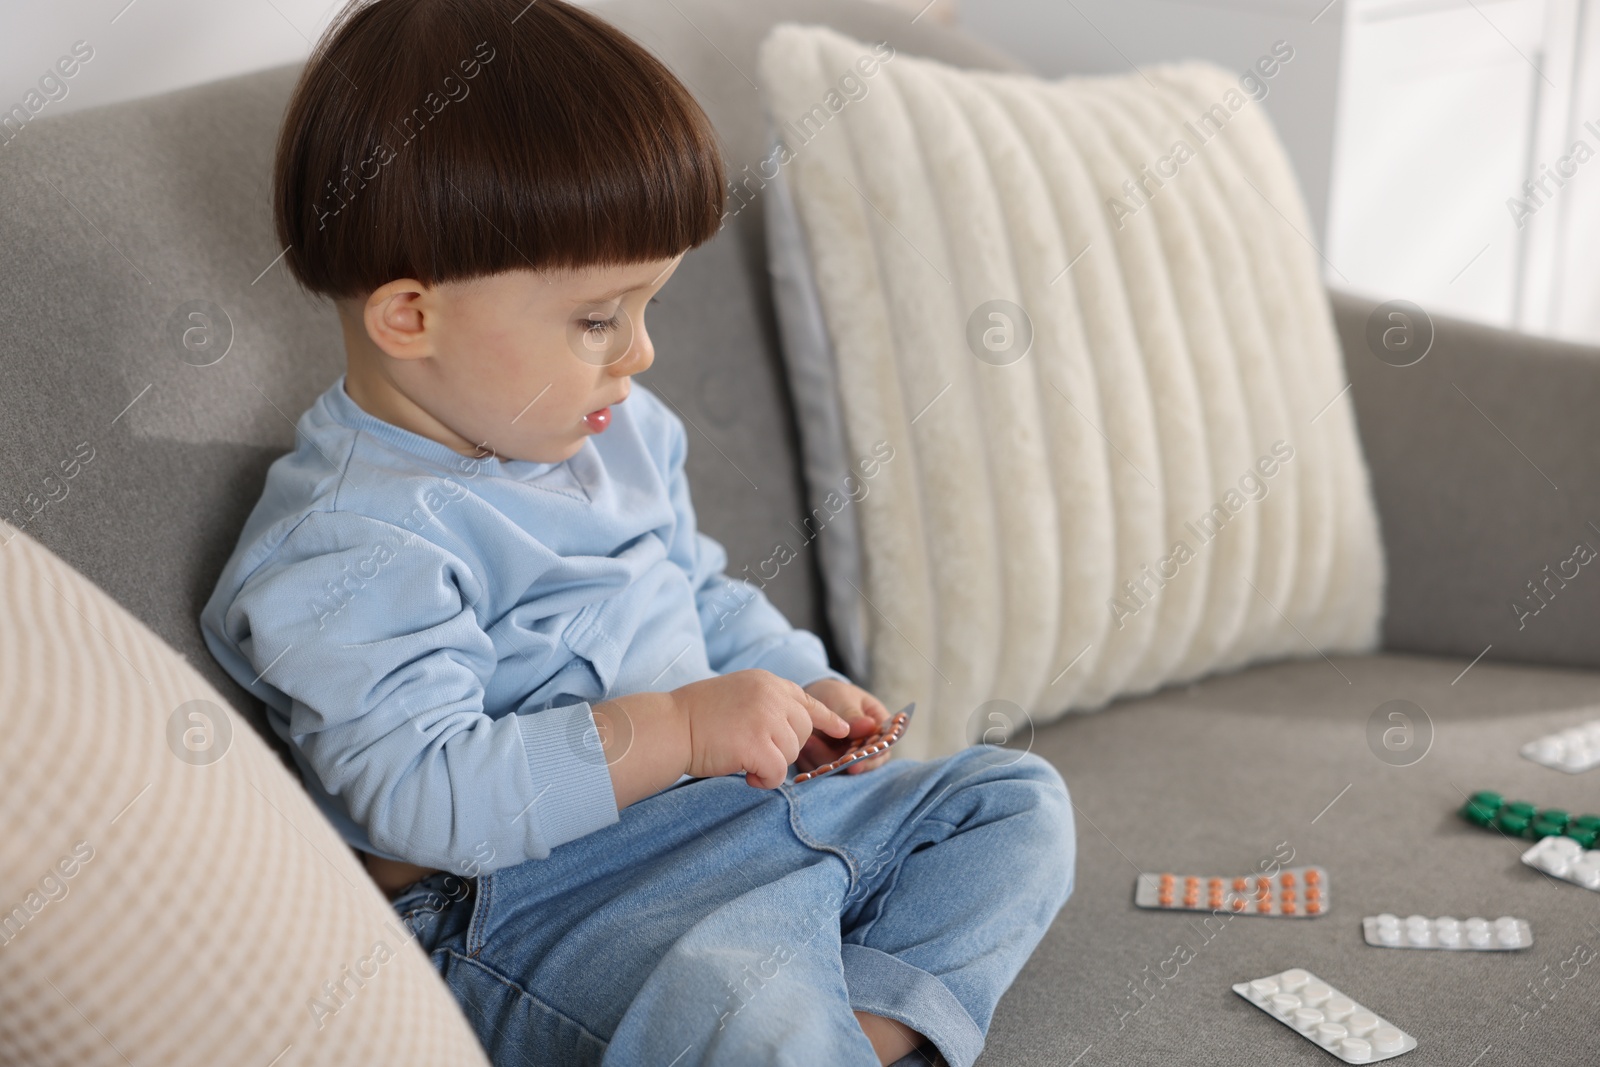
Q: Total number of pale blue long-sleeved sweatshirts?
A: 1